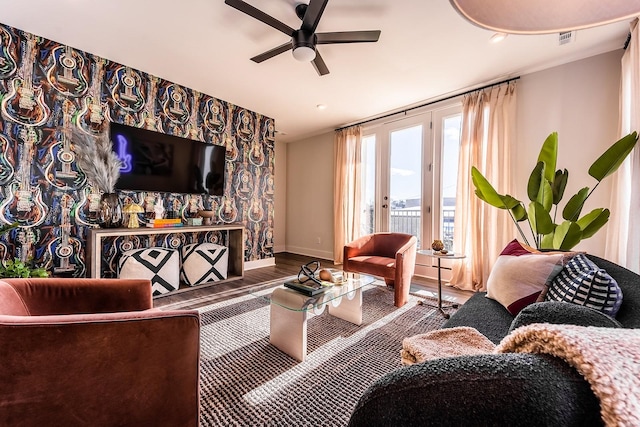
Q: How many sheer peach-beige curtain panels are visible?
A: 3